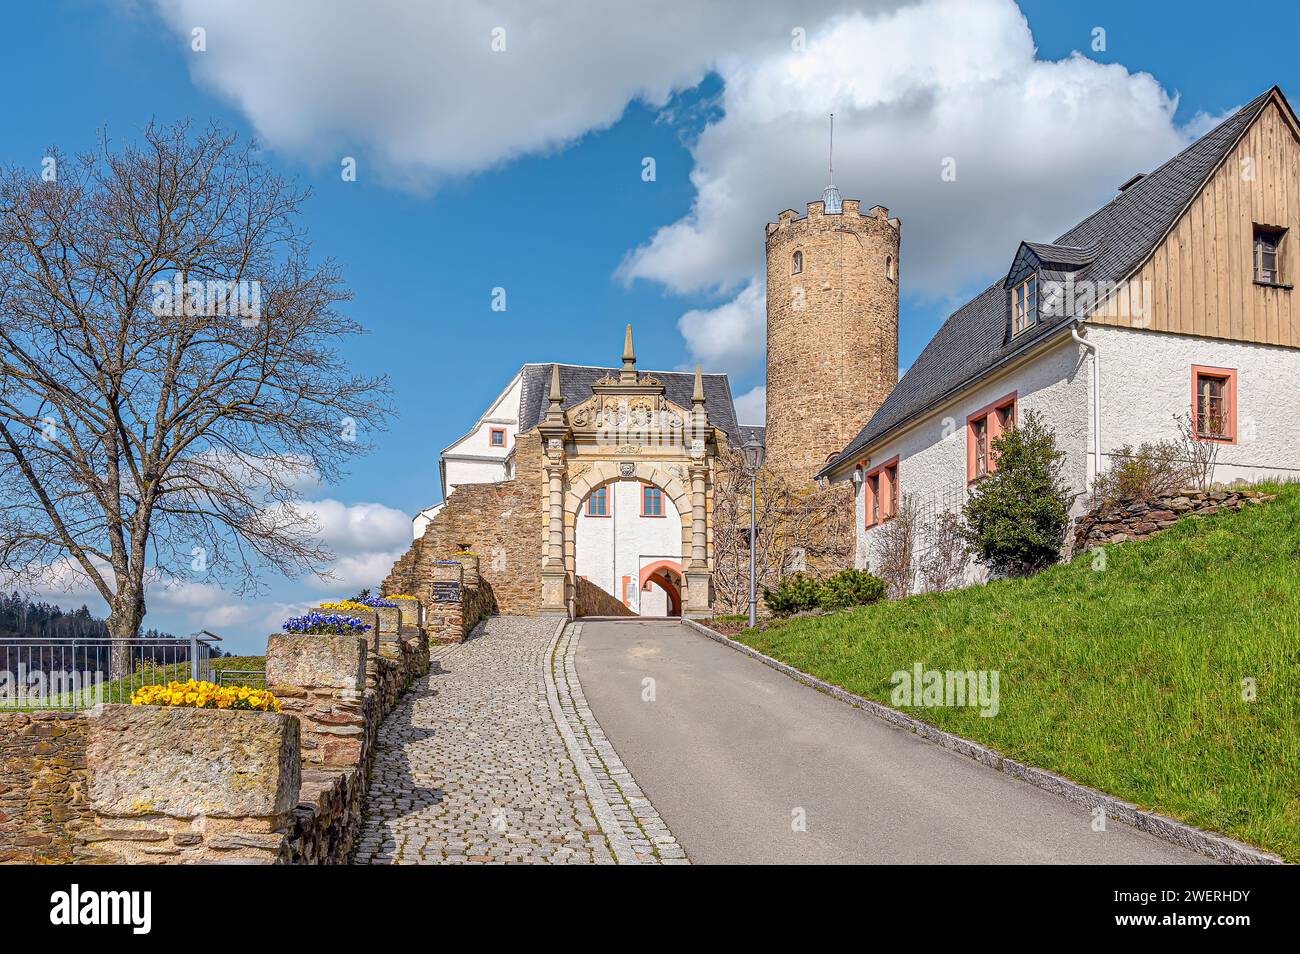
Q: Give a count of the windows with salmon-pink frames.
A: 6